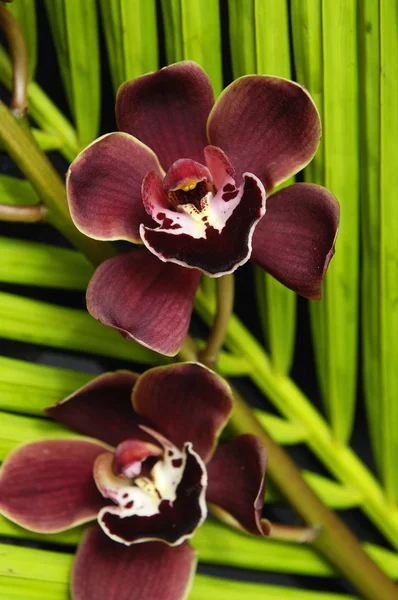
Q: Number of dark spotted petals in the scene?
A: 2